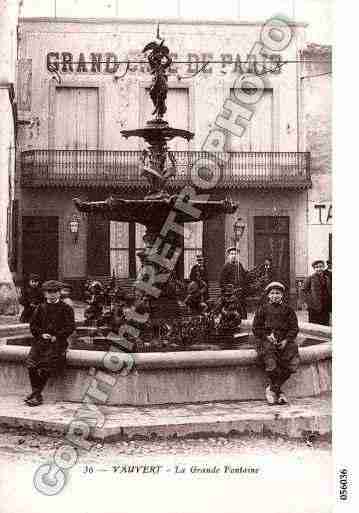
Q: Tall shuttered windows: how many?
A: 3